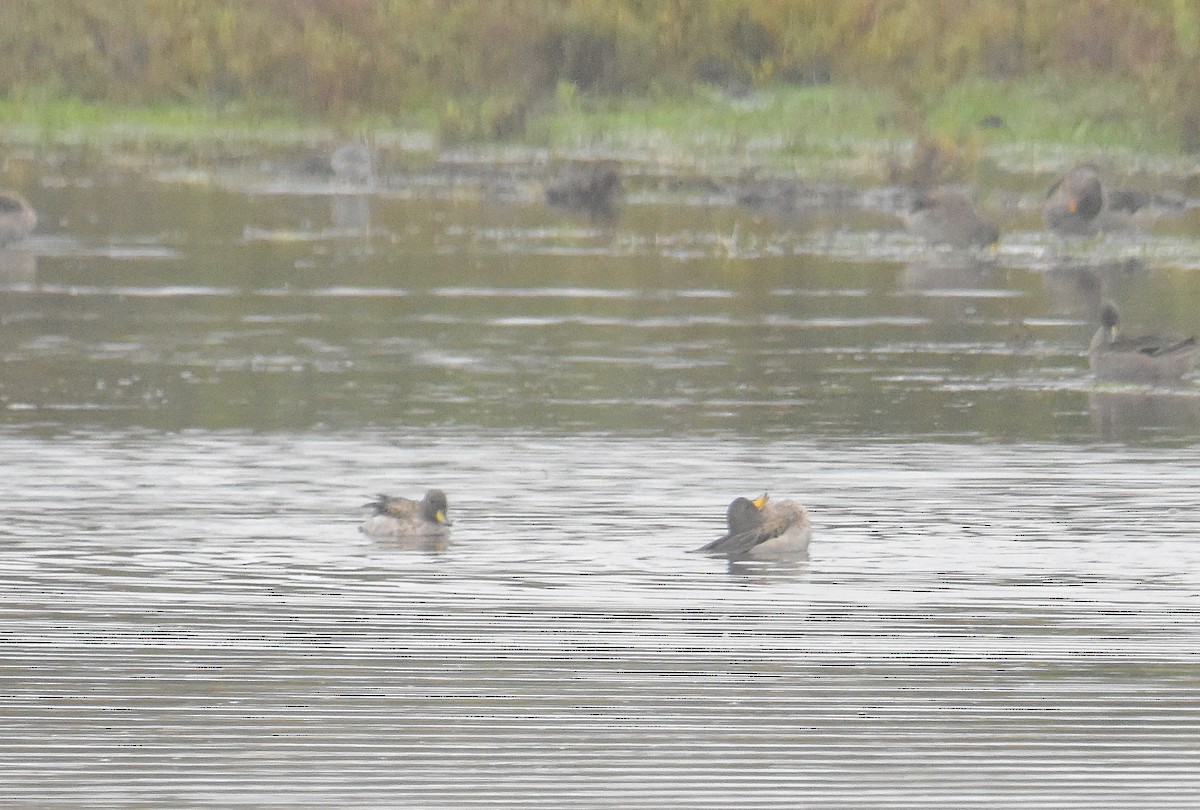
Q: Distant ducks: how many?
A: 4